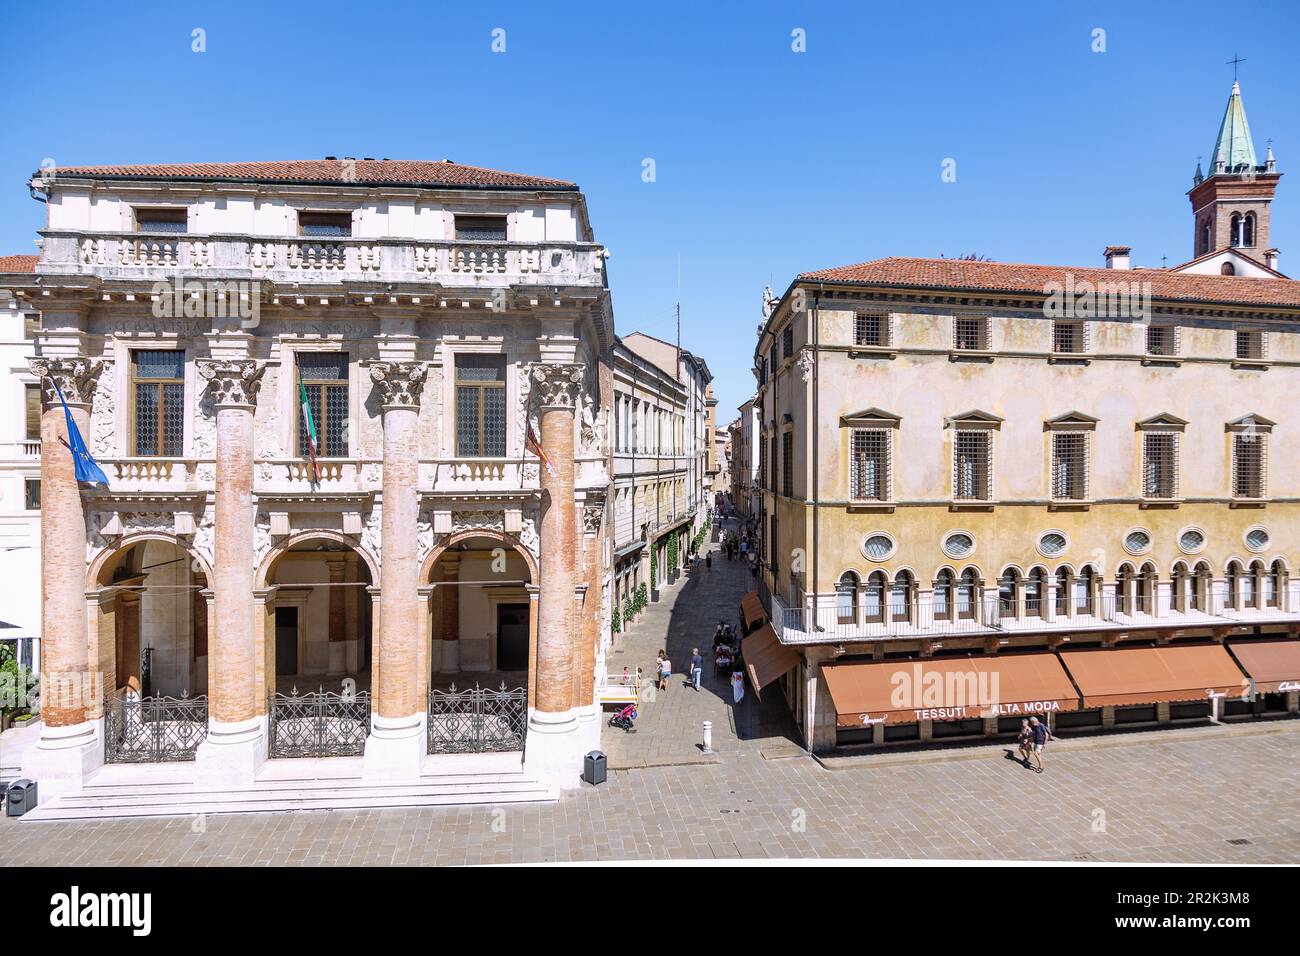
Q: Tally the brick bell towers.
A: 1